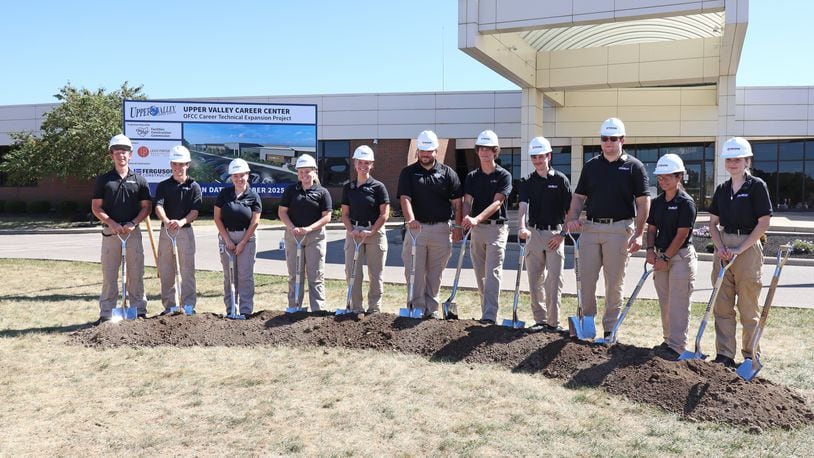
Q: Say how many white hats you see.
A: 11